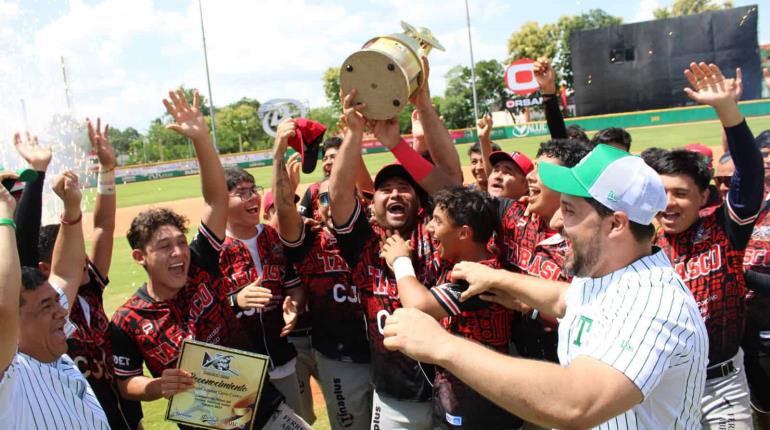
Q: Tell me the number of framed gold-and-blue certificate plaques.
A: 1